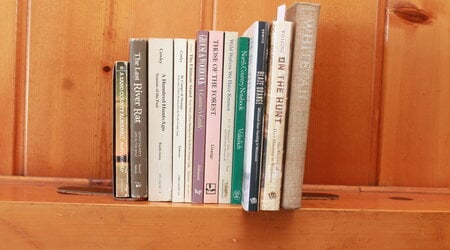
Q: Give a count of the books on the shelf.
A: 12